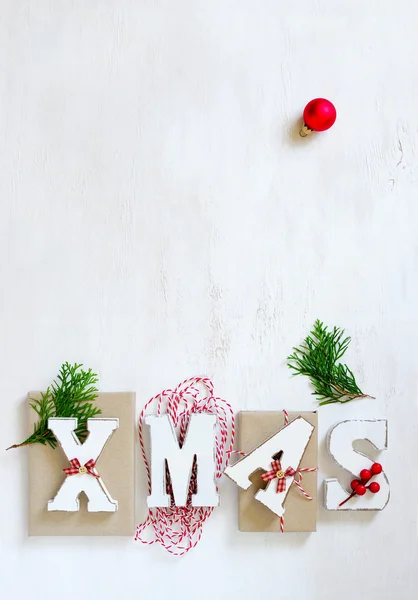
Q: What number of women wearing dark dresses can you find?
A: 0